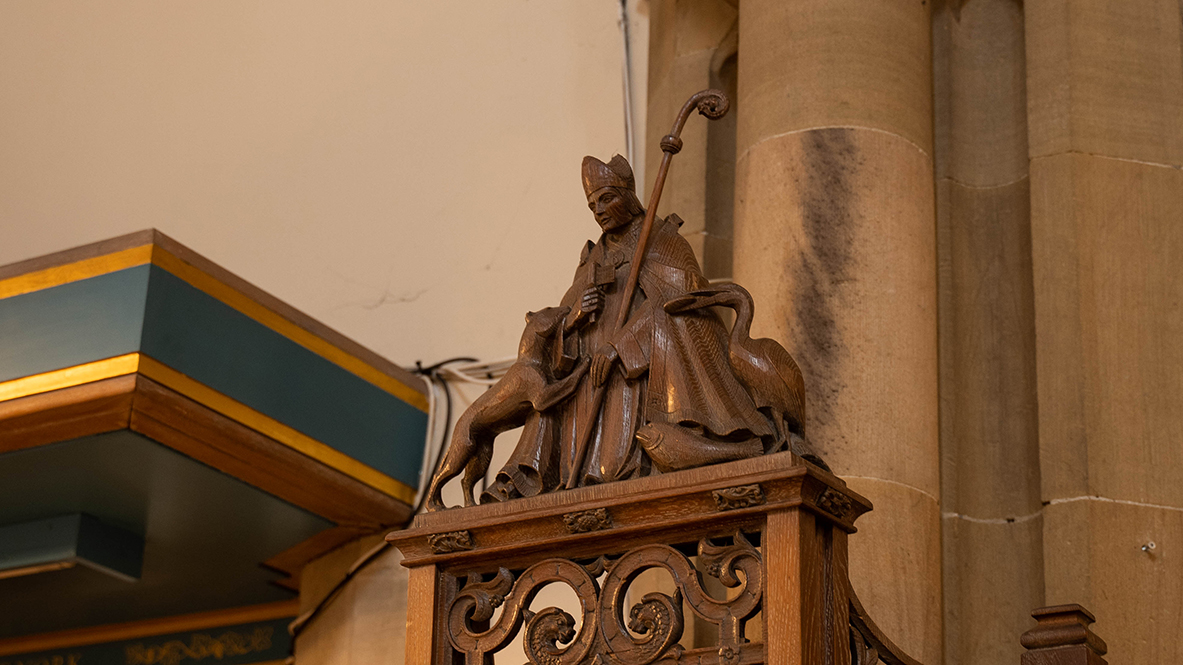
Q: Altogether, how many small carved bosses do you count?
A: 4